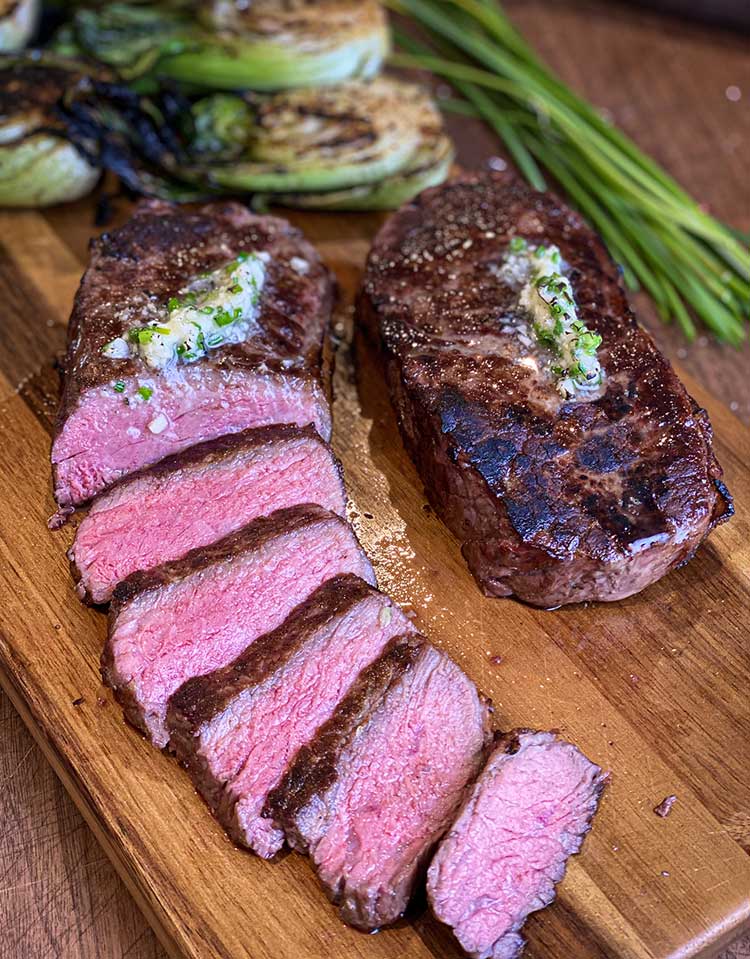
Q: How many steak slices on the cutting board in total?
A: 5